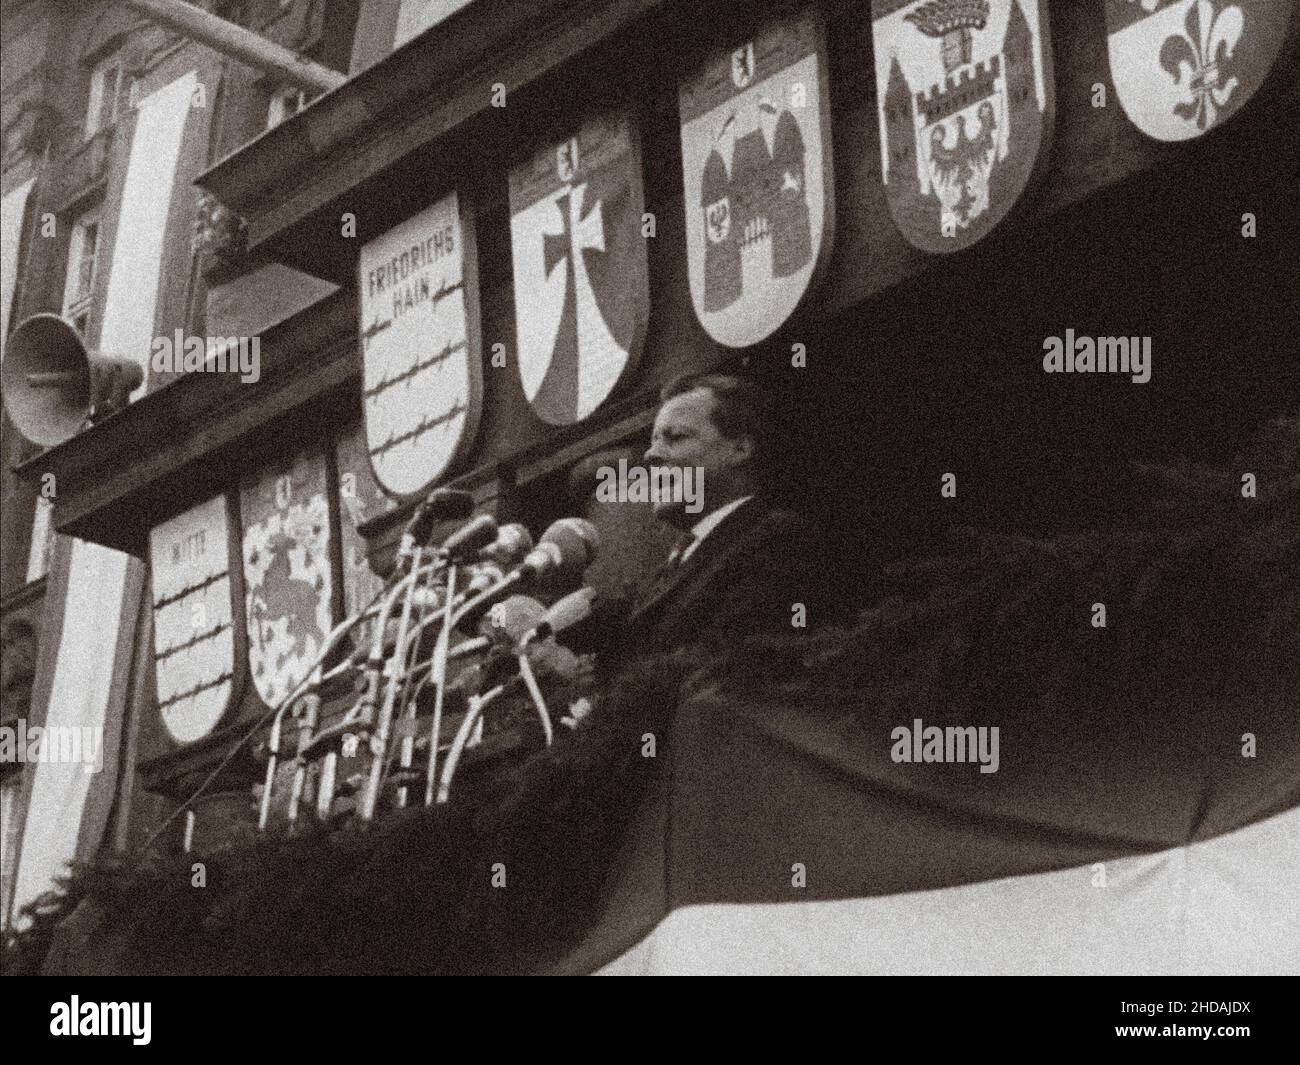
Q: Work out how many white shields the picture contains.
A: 2